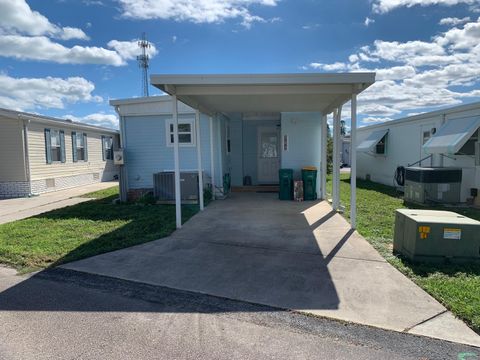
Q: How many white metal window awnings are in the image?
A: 2